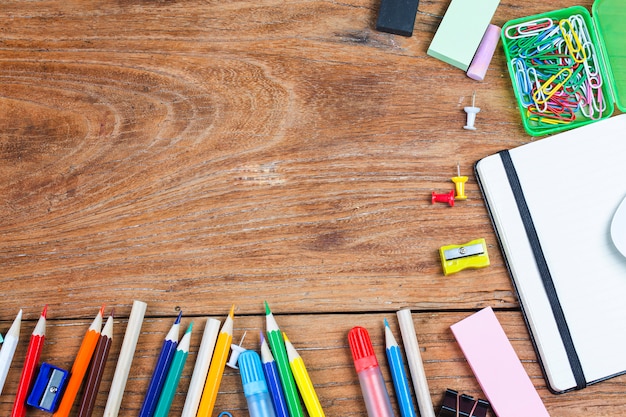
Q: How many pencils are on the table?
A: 11